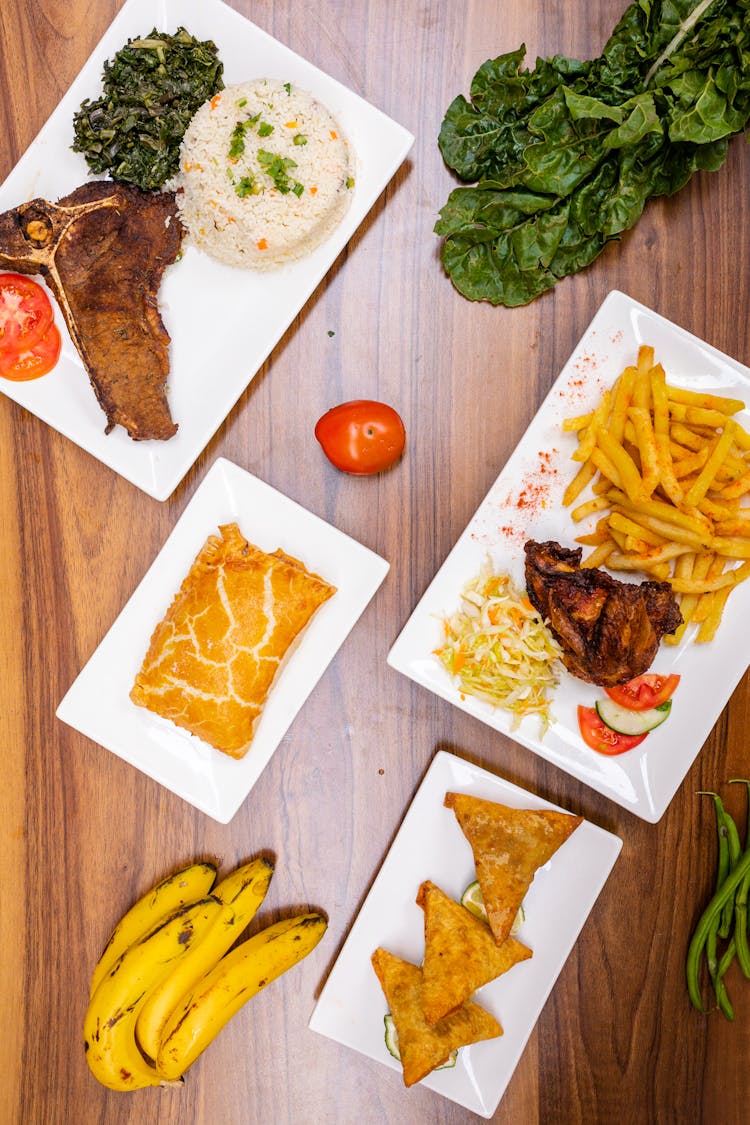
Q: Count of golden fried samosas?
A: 3